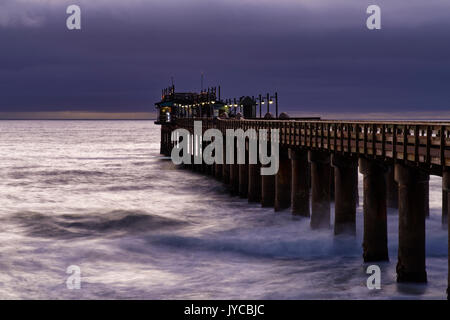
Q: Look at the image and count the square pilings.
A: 0